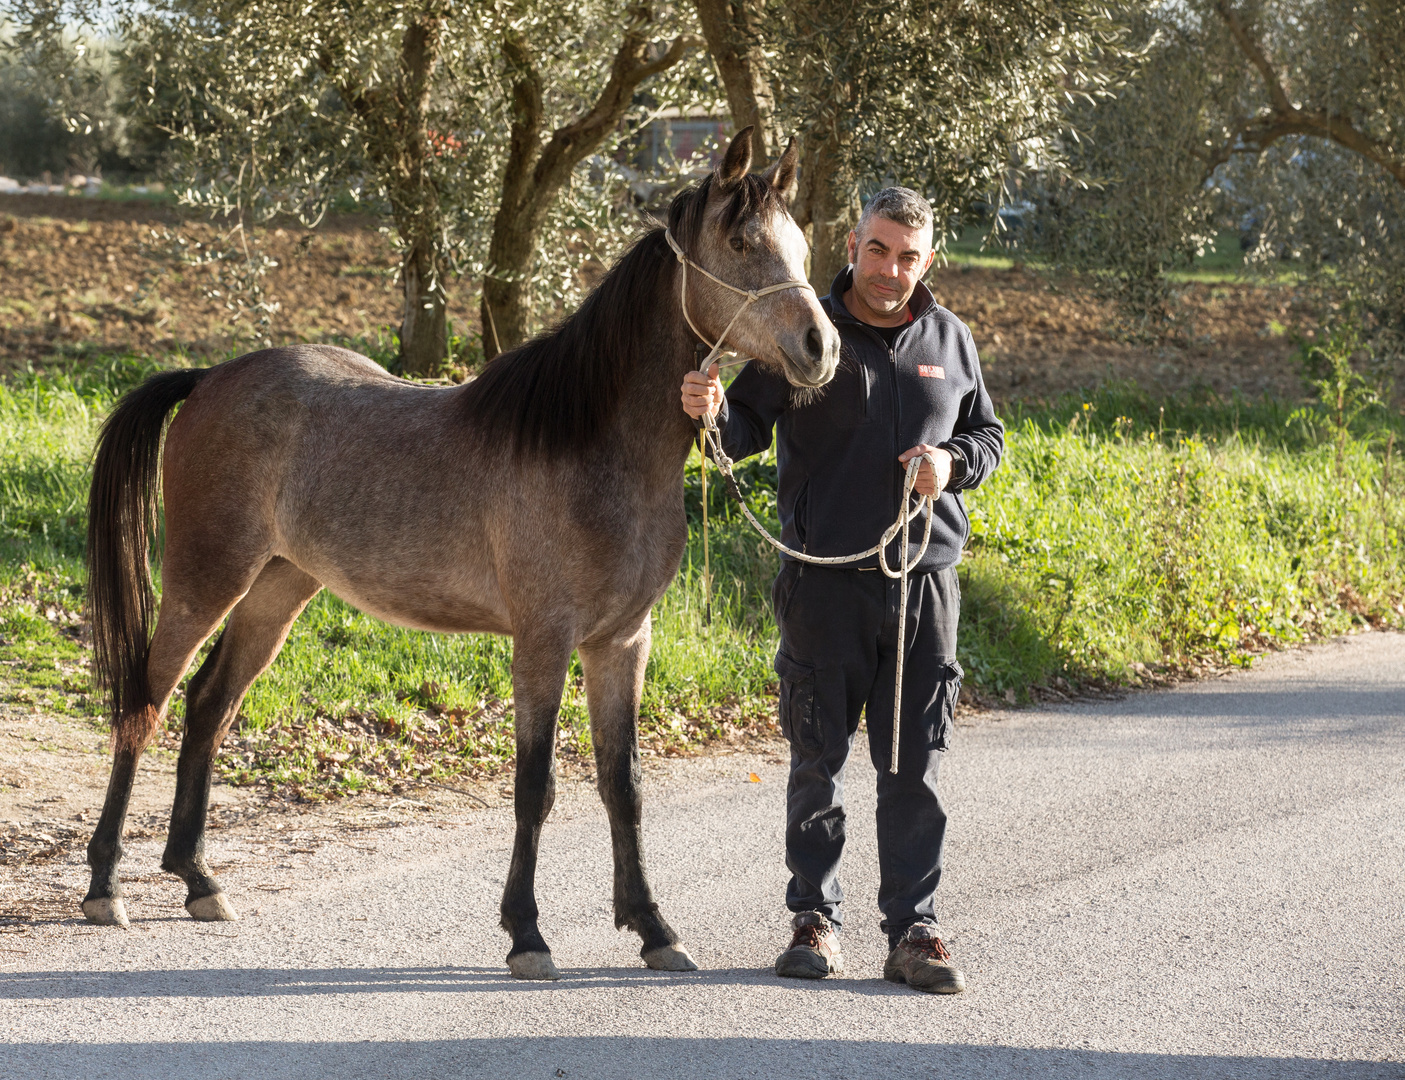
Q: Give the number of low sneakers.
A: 2